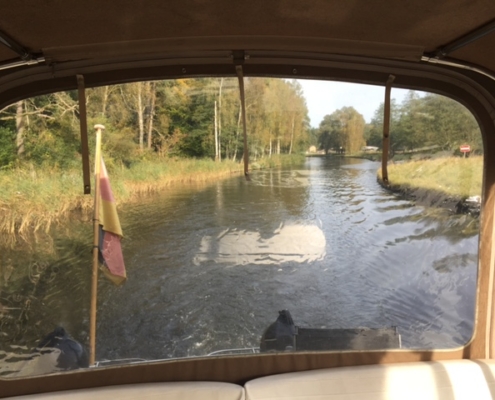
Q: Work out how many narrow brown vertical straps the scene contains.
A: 3